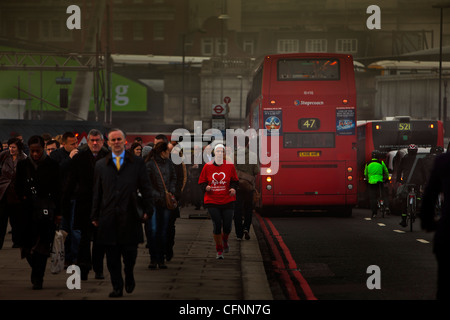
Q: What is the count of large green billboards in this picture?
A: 1